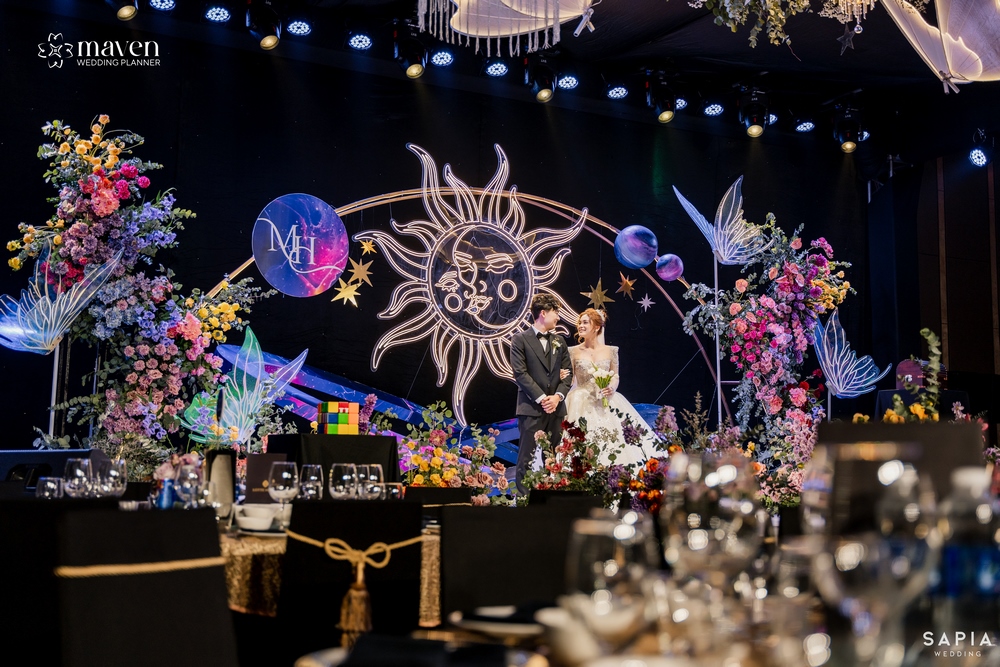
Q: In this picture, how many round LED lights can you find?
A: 14